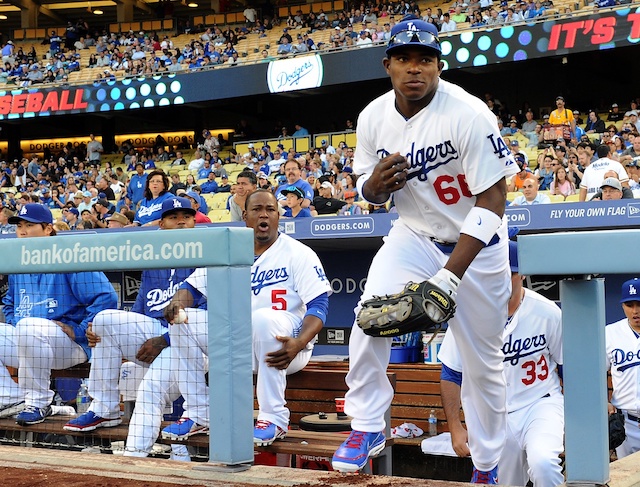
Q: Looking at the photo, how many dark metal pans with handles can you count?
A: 0